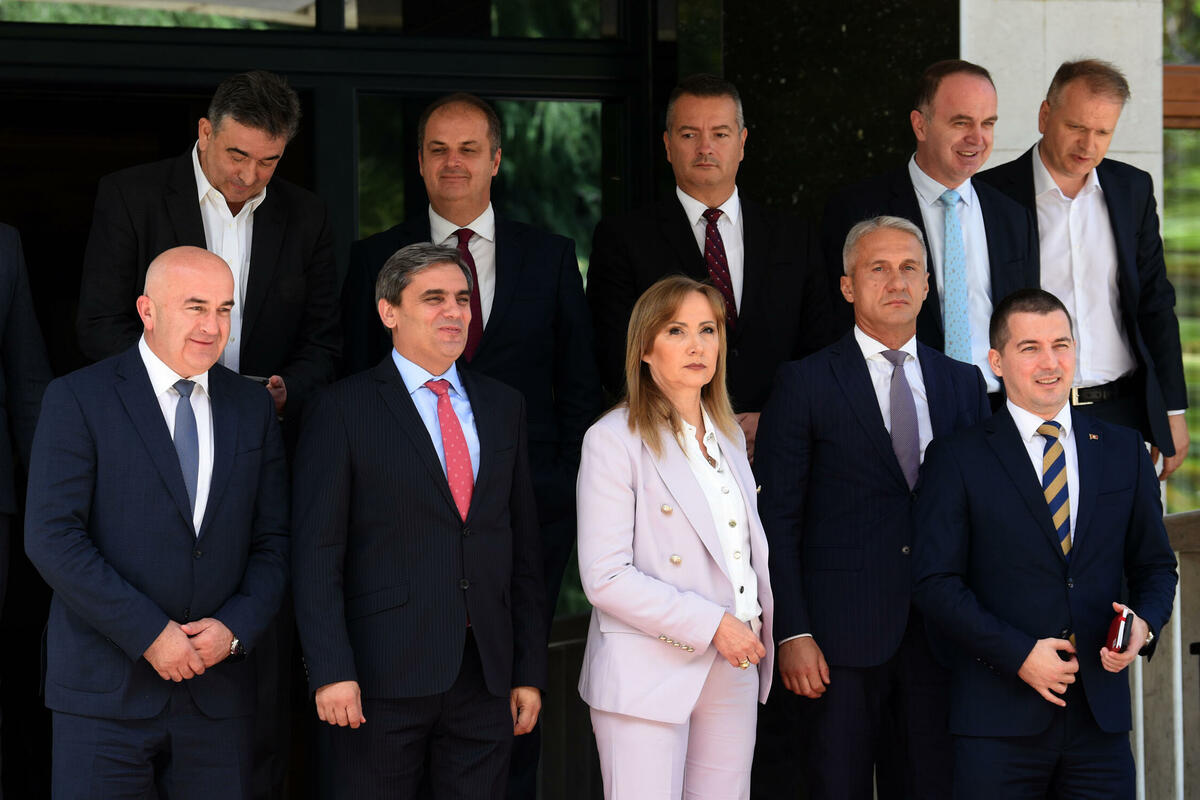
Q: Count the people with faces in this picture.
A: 10